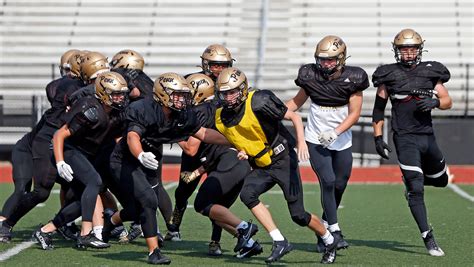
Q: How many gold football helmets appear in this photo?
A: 11